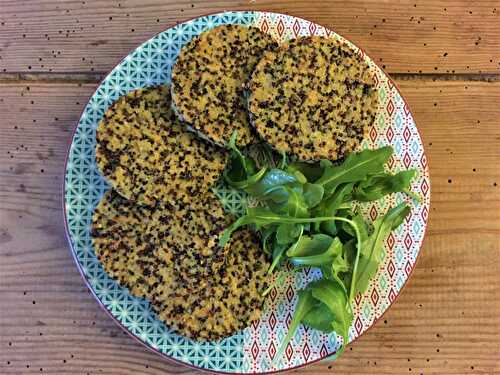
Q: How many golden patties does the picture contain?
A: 5